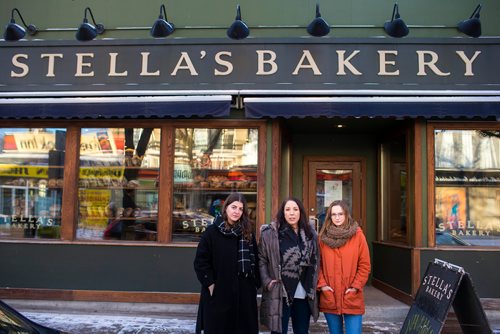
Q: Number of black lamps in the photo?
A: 7